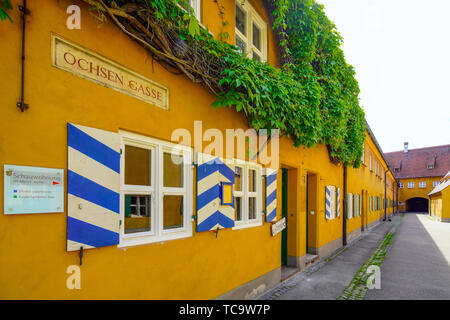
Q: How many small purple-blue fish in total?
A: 0